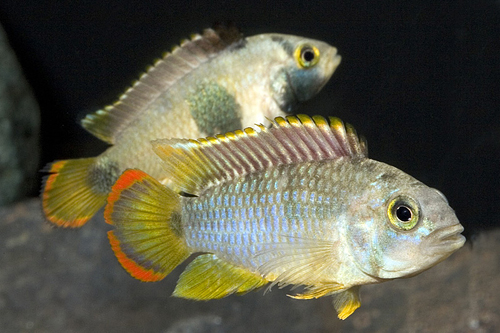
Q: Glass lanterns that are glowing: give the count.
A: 0